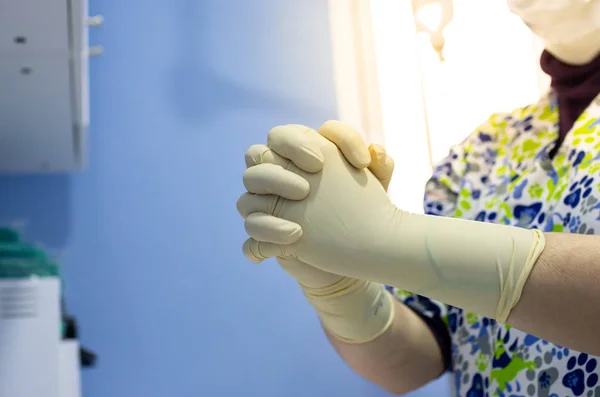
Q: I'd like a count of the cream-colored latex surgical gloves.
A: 2